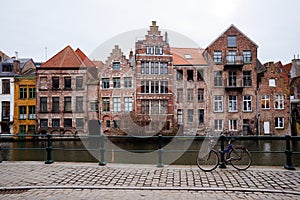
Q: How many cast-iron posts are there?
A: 5